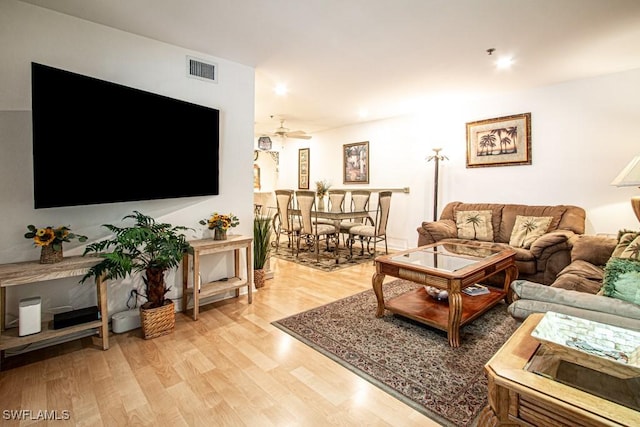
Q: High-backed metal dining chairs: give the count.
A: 5